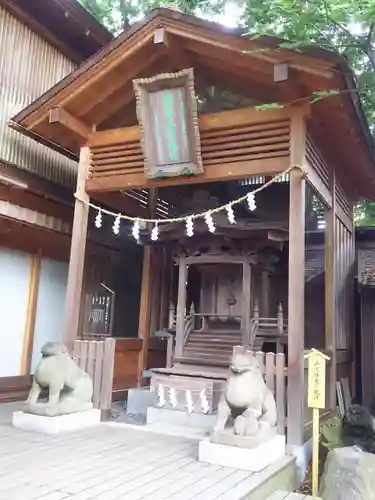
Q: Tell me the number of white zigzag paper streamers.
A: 12